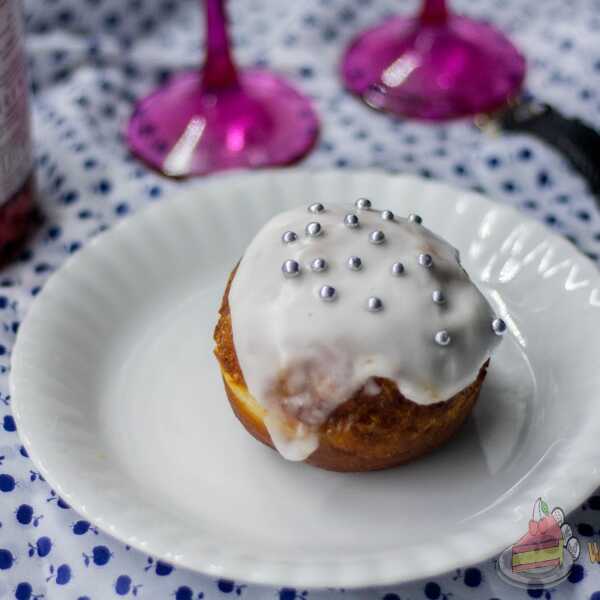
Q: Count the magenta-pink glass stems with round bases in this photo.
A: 2